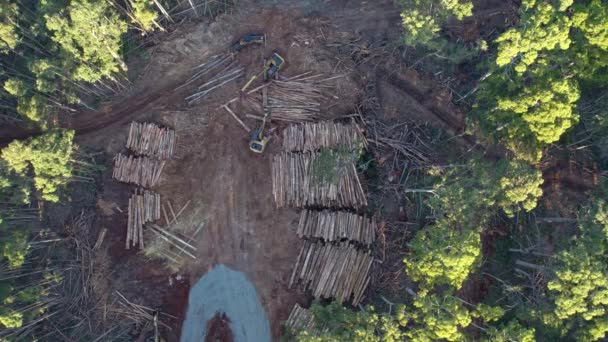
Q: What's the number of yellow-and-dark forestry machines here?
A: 3